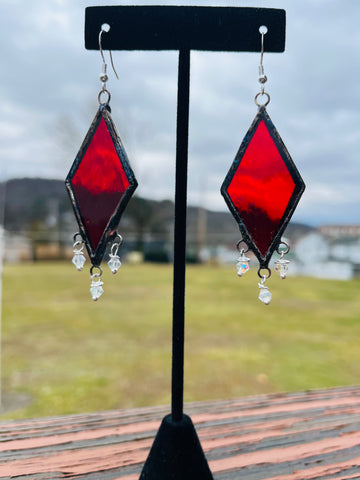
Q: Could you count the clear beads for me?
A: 6